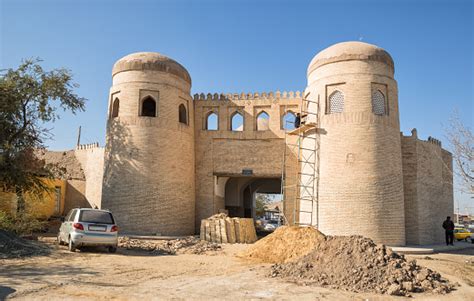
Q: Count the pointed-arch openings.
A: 9